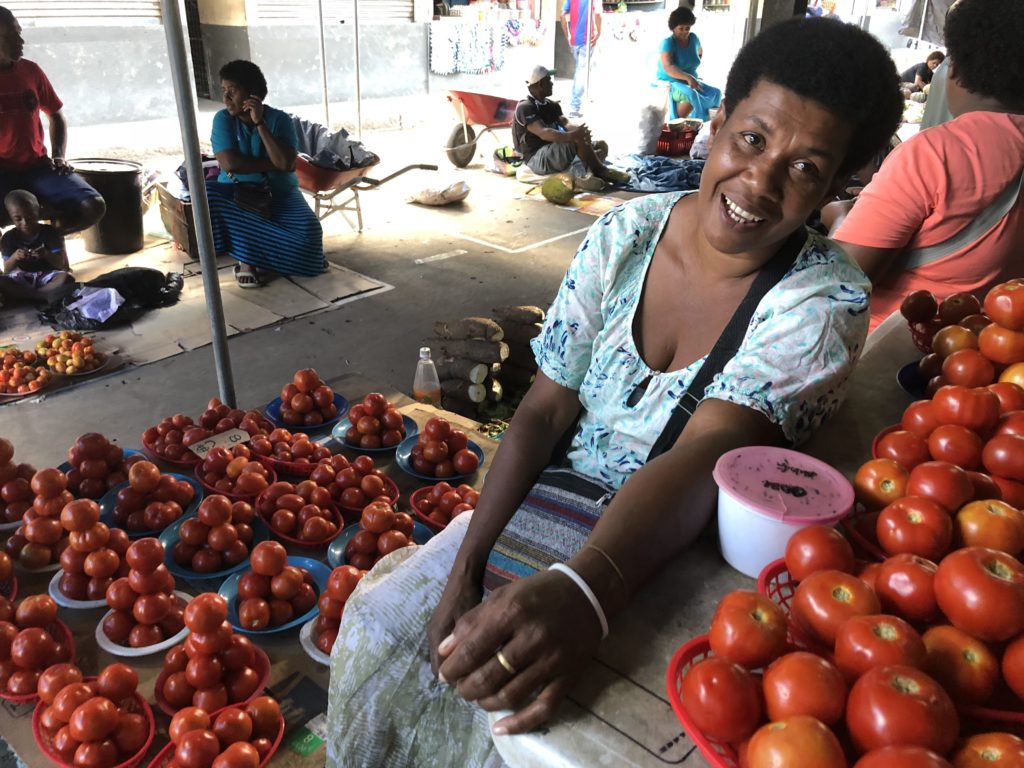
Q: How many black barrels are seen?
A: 1